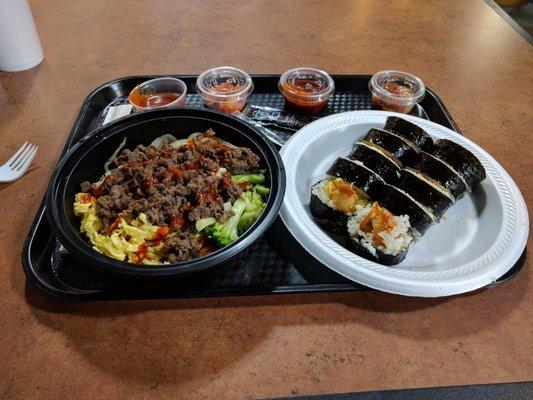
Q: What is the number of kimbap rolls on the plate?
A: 10